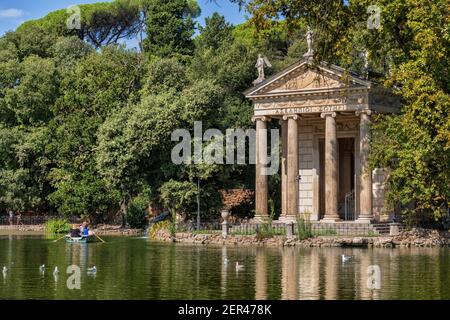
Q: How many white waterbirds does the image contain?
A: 7